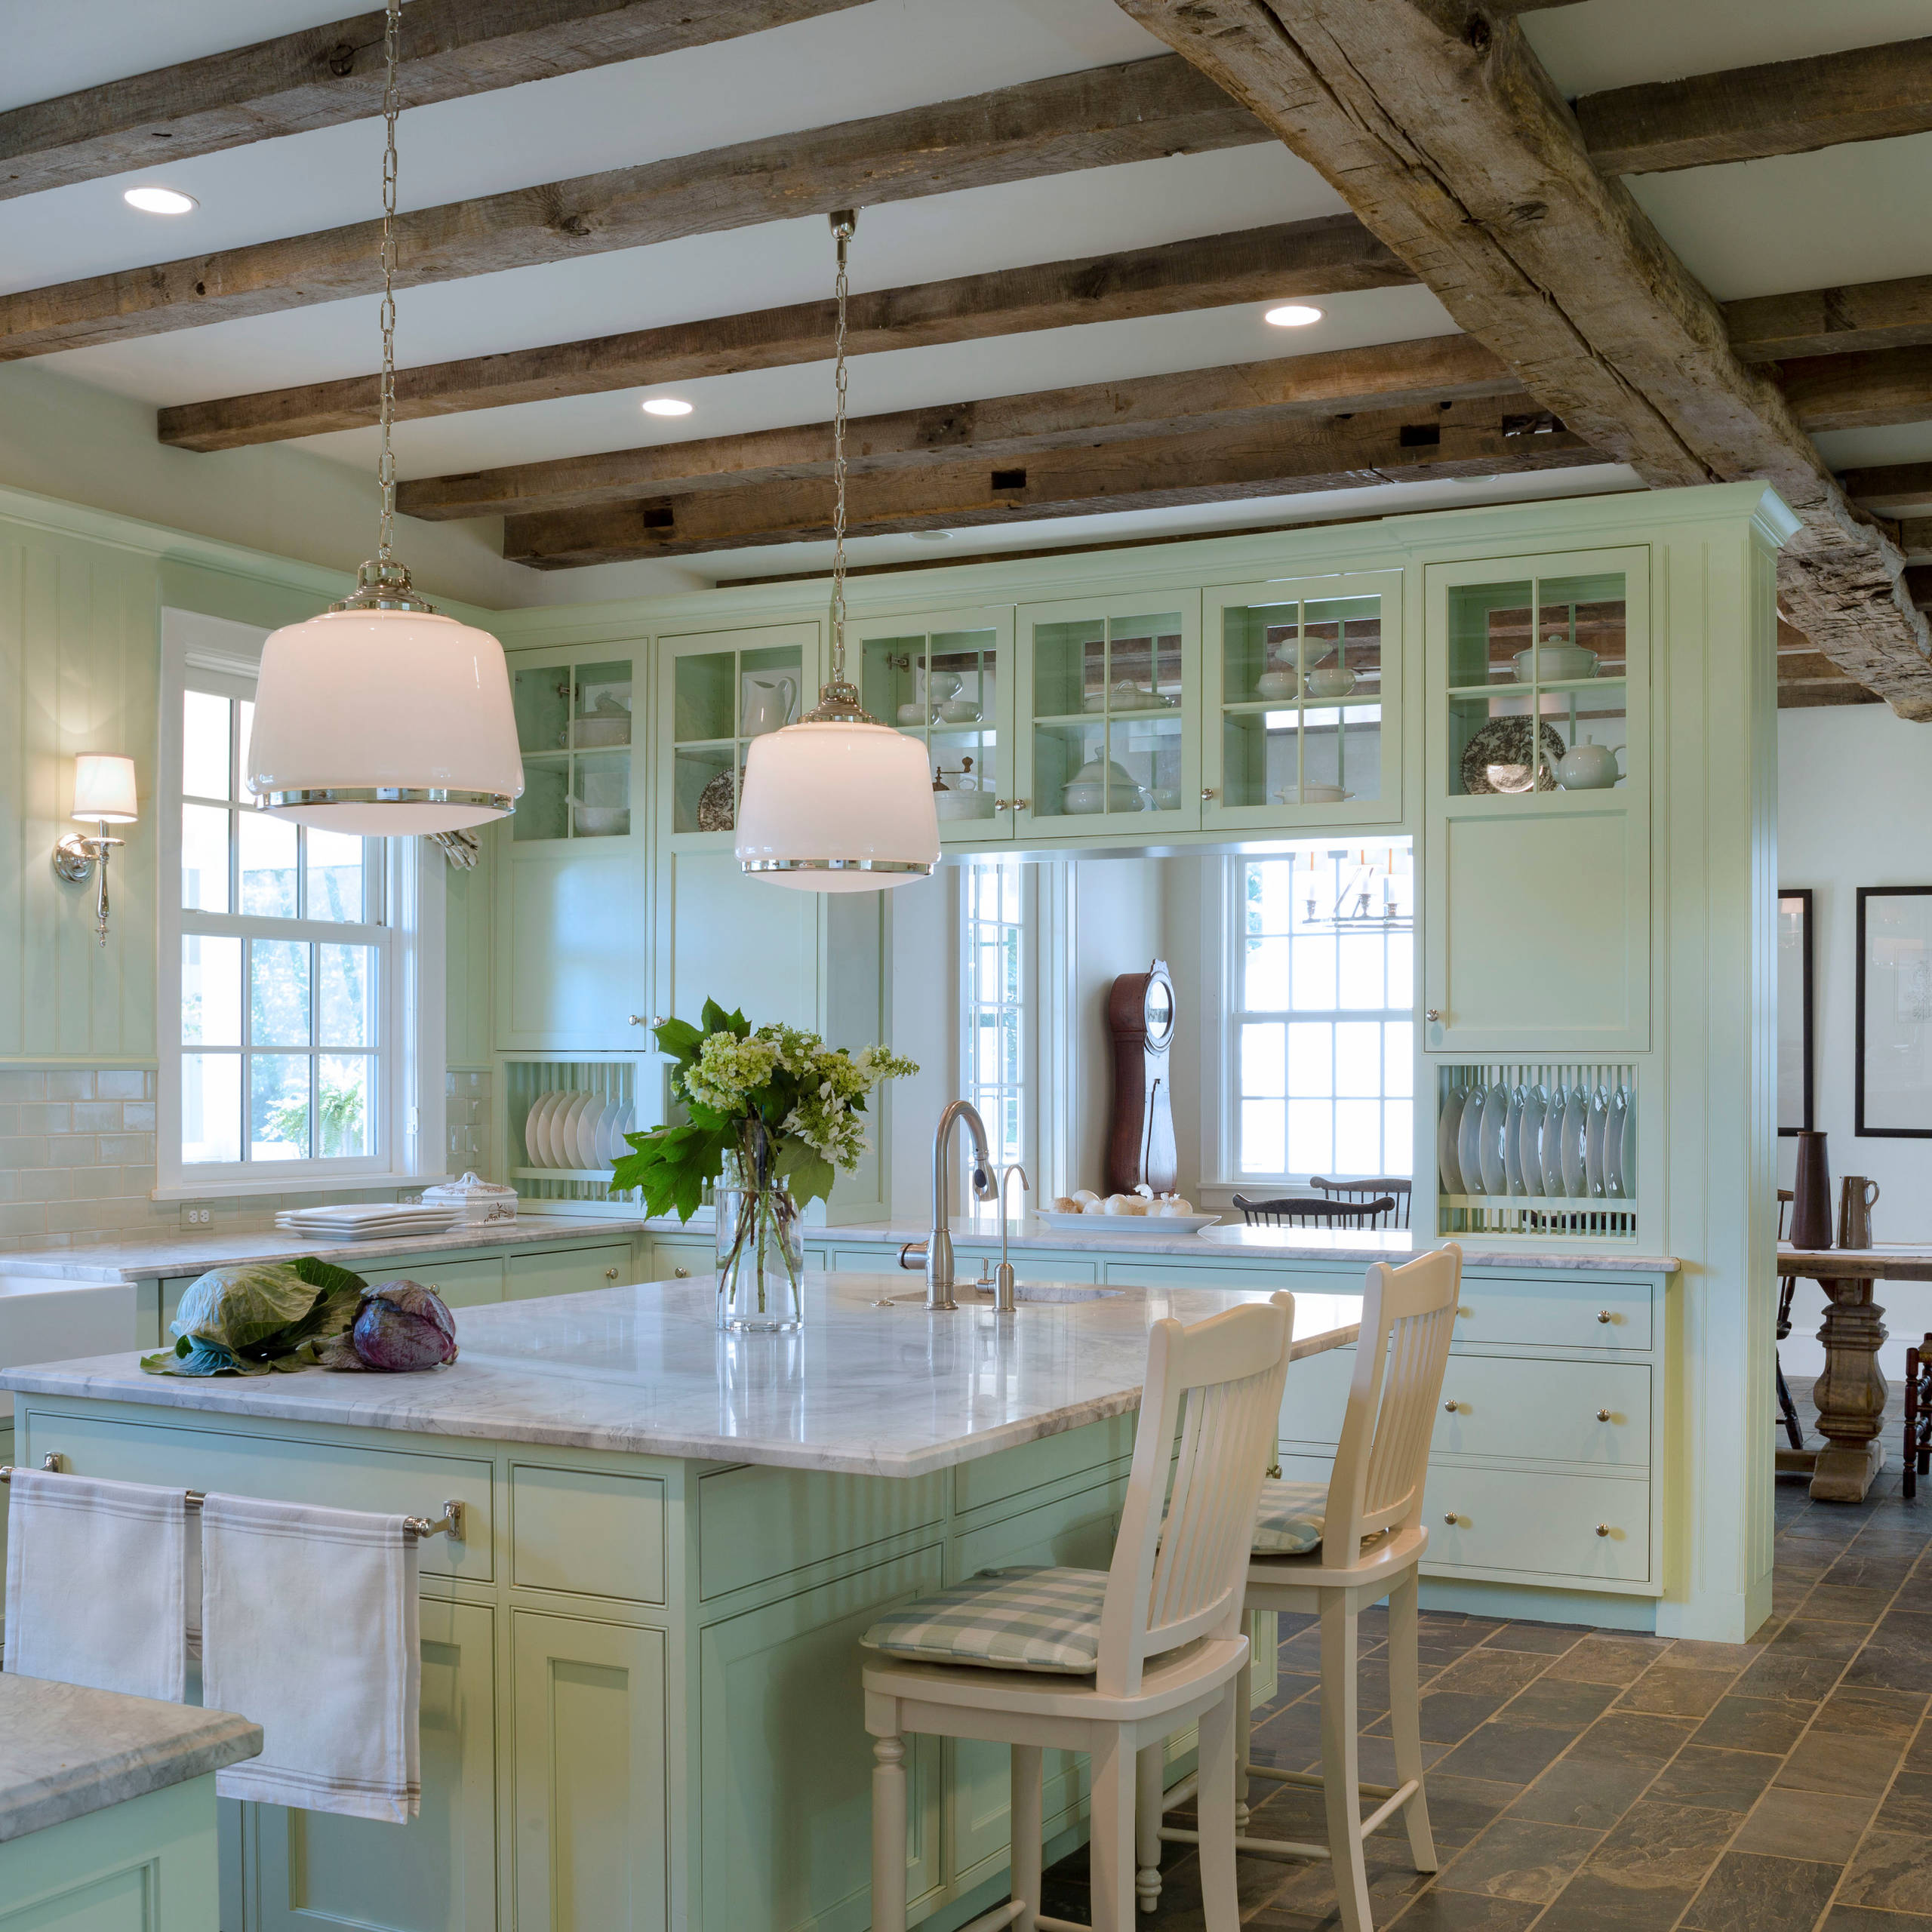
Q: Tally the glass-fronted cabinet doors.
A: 6